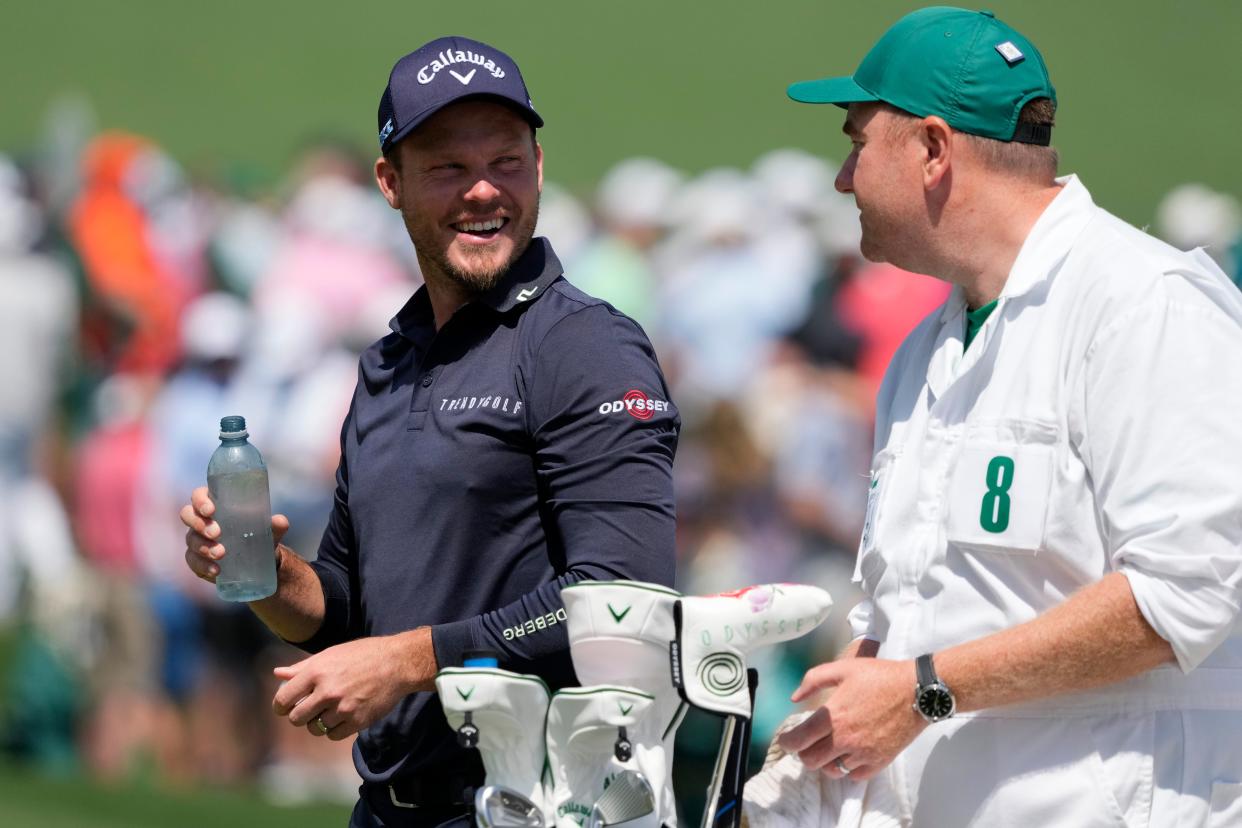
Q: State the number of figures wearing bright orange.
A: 1